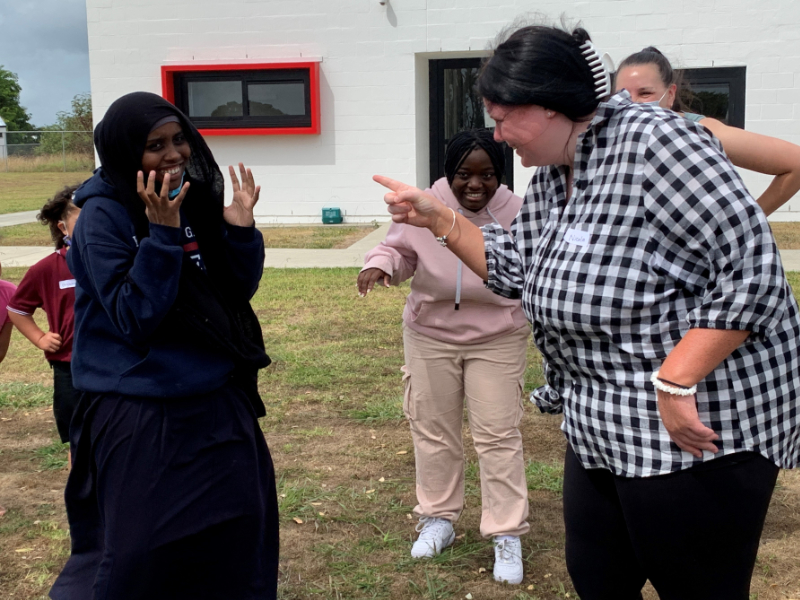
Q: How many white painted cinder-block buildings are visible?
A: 1